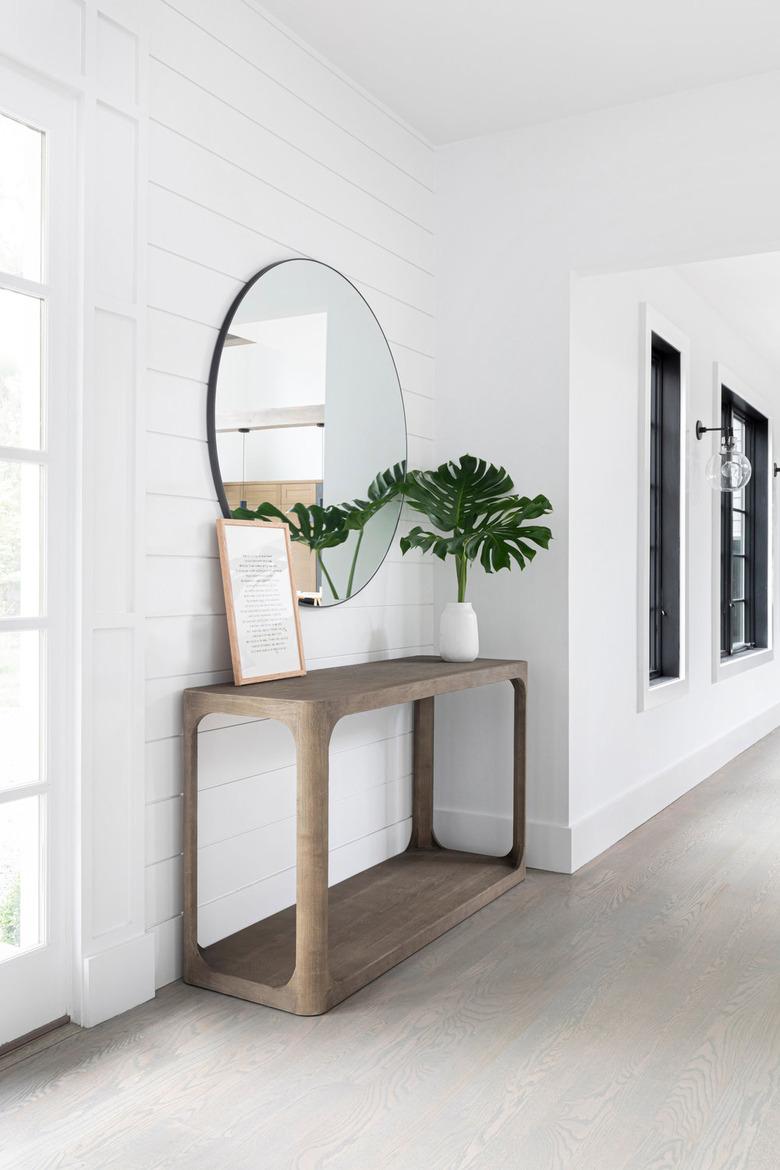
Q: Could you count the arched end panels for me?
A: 2